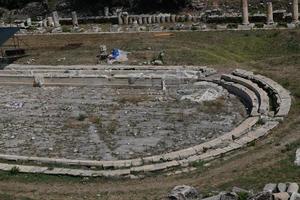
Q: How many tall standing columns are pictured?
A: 3